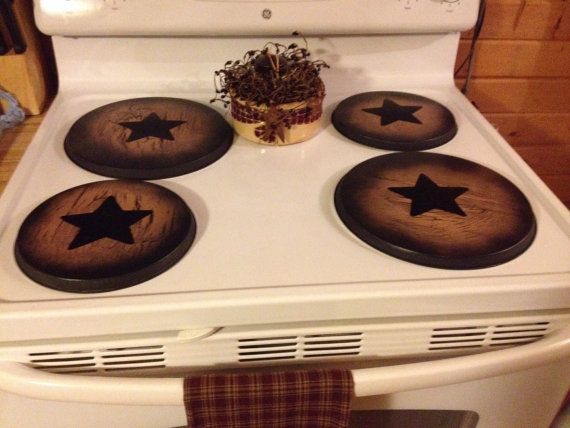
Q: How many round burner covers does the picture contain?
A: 4